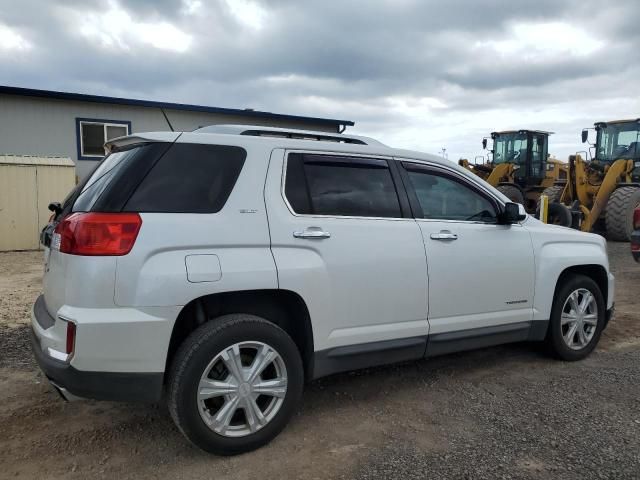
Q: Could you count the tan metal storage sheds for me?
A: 1